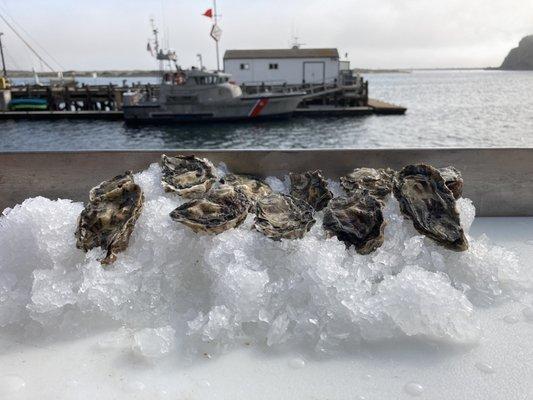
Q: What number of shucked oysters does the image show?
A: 0